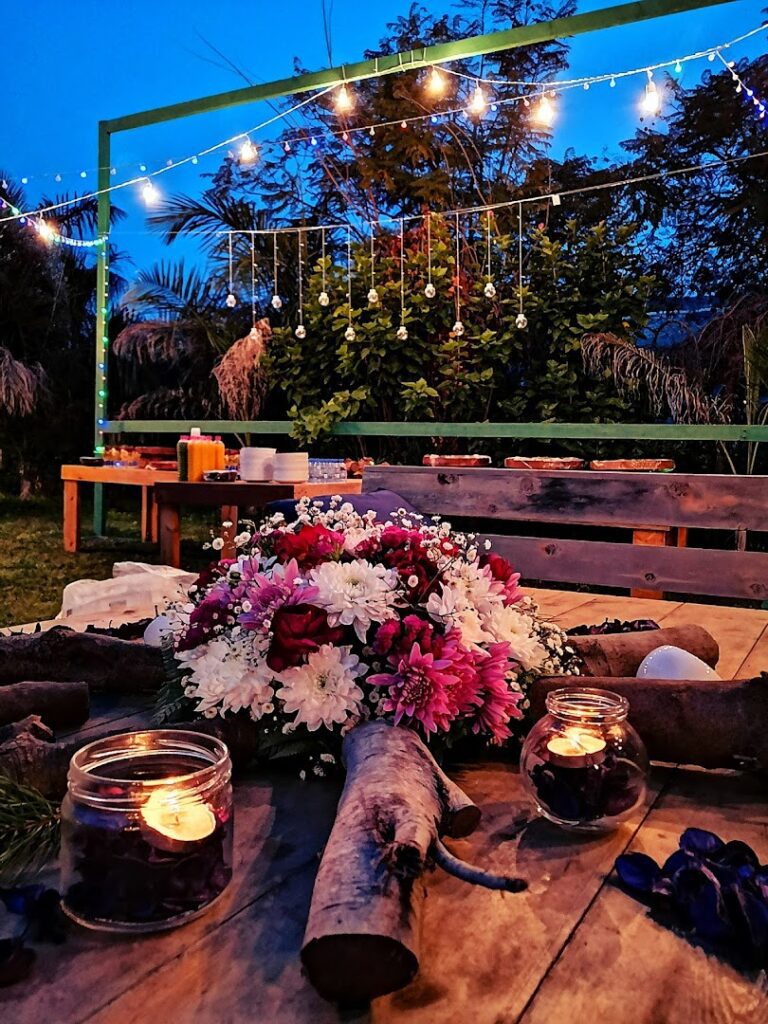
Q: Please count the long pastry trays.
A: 3